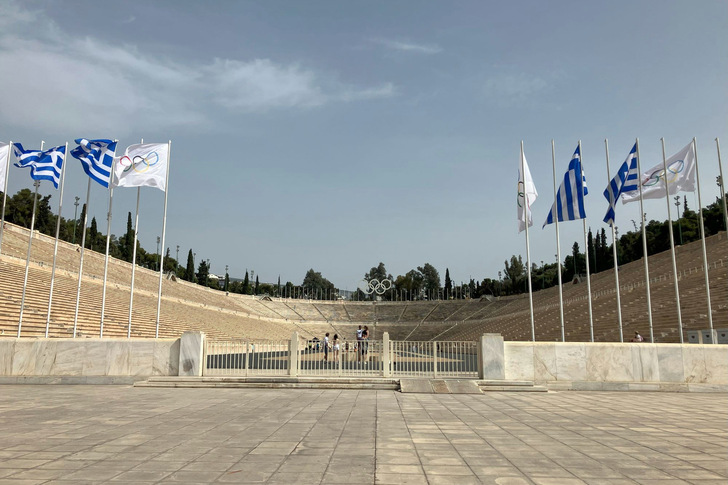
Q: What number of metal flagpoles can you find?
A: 15